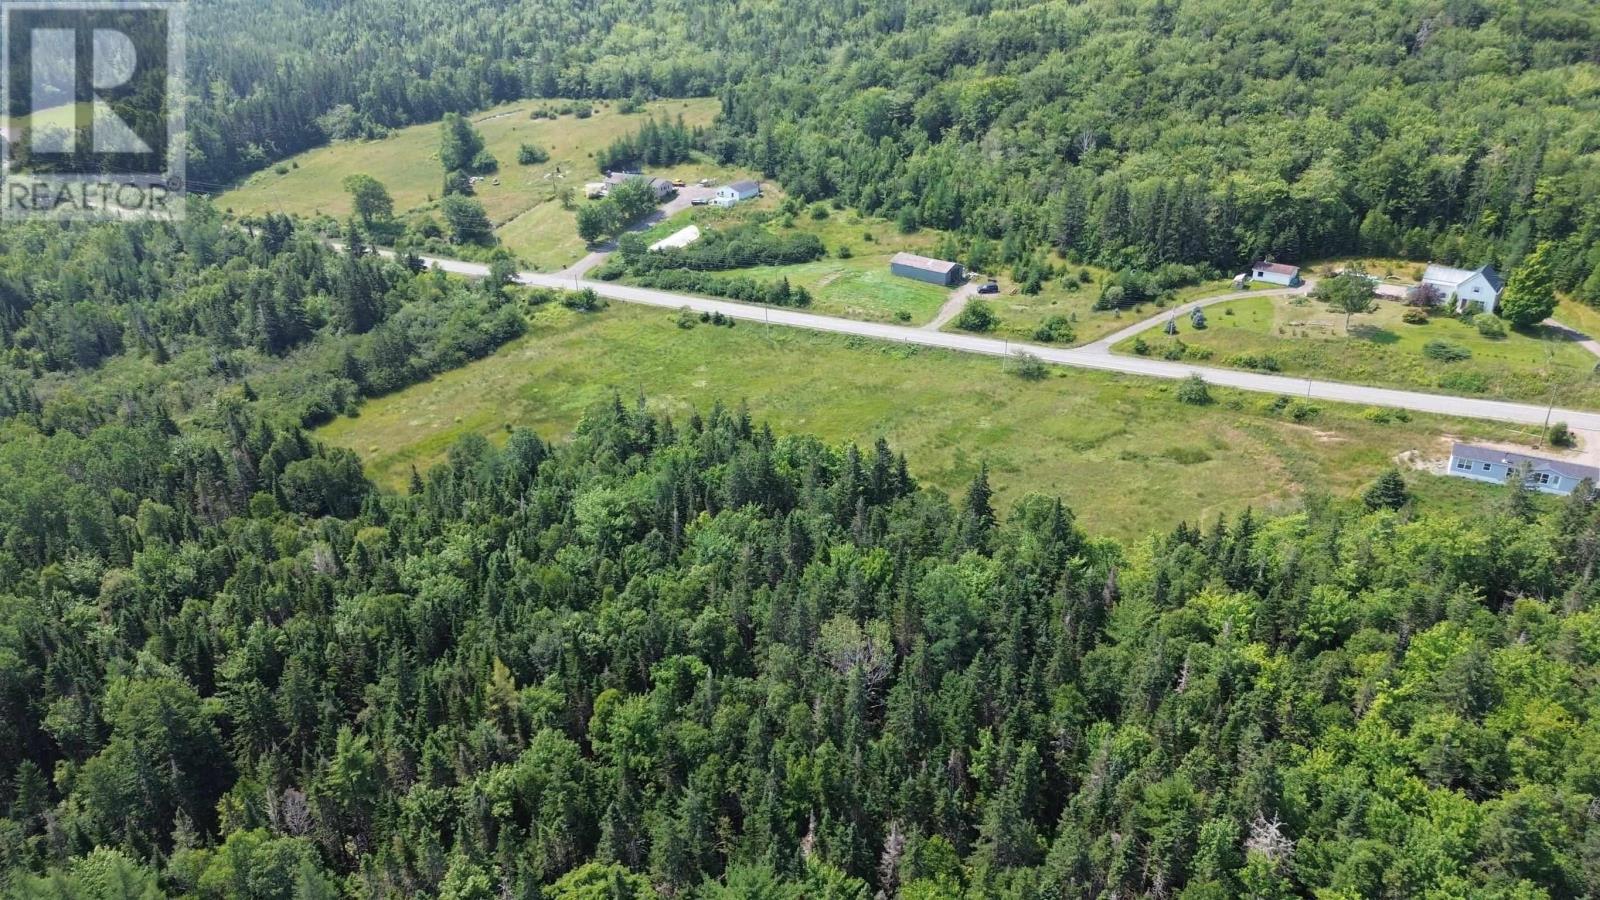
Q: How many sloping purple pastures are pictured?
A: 0